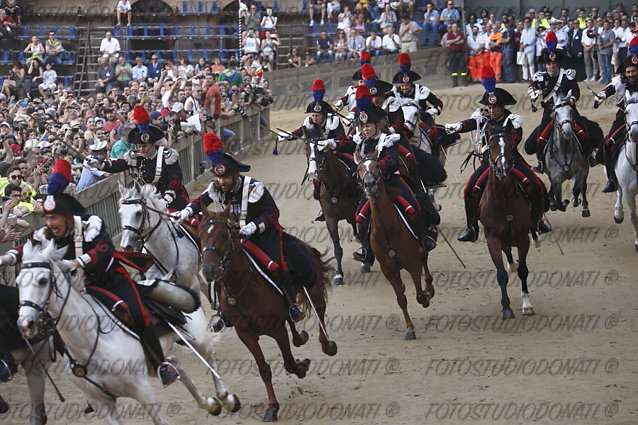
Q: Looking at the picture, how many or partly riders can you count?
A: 12